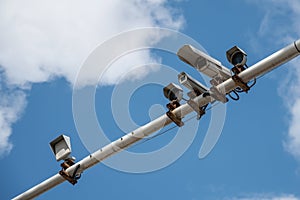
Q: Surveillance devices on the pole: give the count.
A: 5